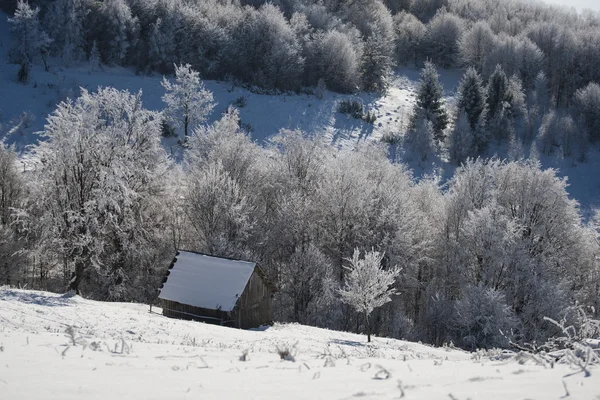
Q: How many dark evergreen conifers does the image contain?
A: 3